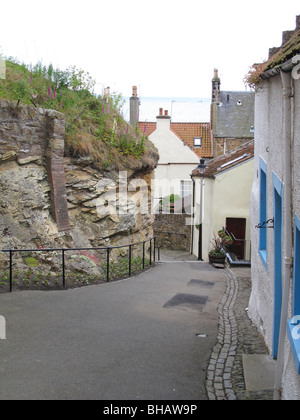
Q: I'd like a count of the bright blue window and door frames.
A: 3